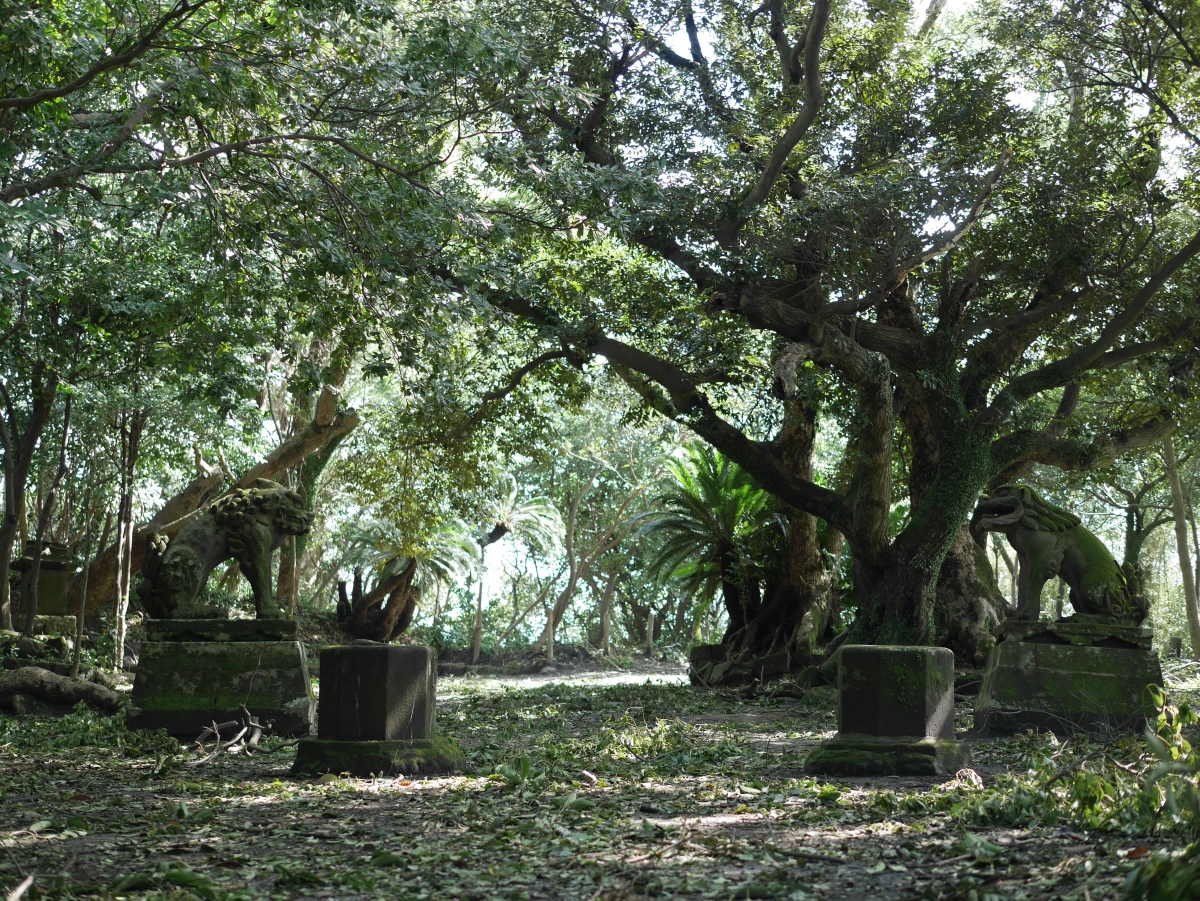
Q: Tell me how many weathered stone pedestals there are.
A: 4